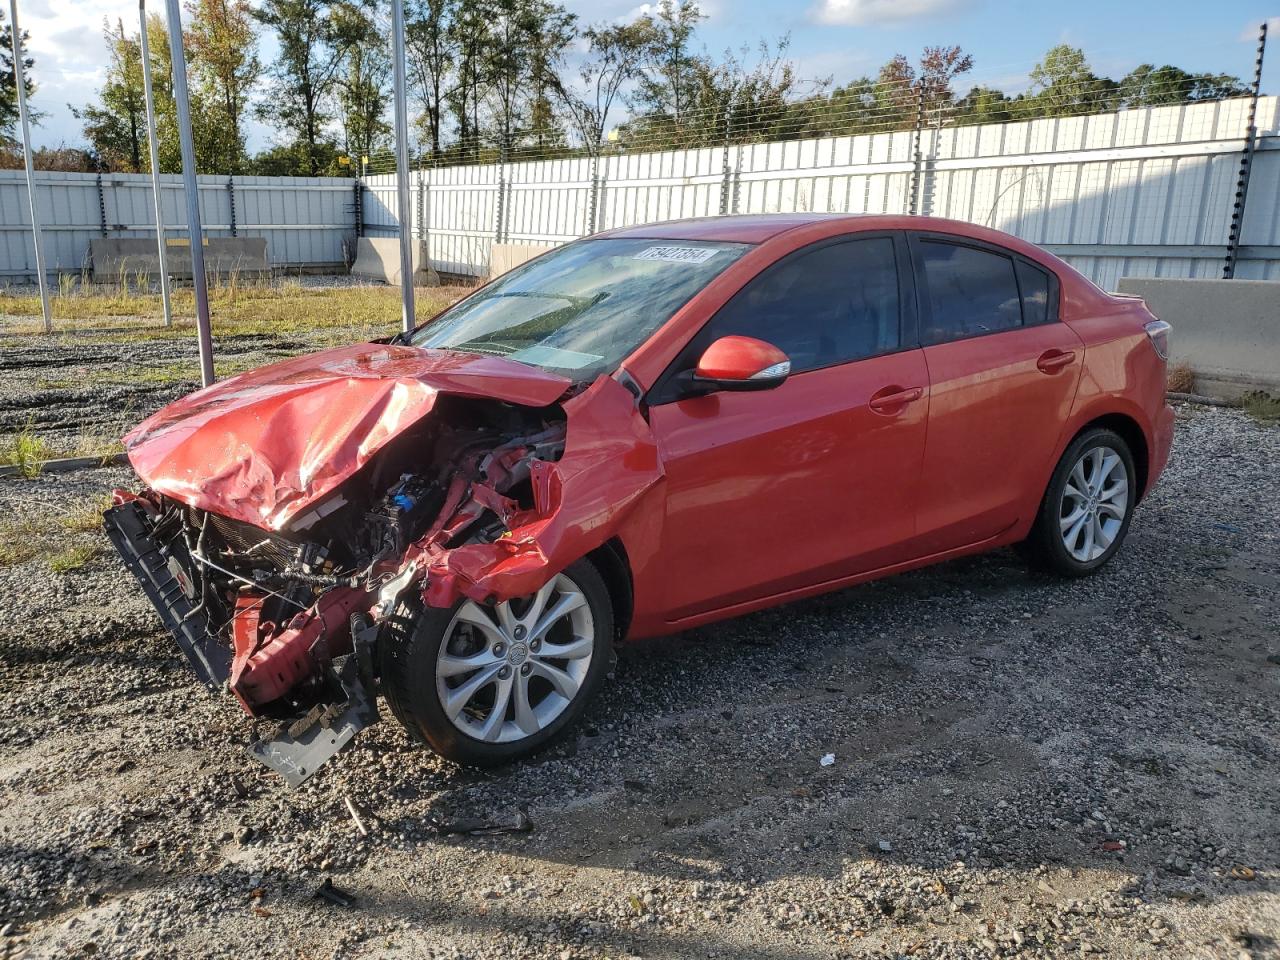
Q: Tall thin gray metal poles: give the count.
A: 4